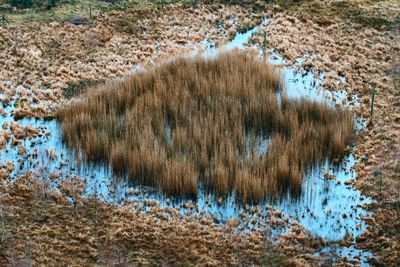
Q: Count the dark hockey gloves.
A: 0